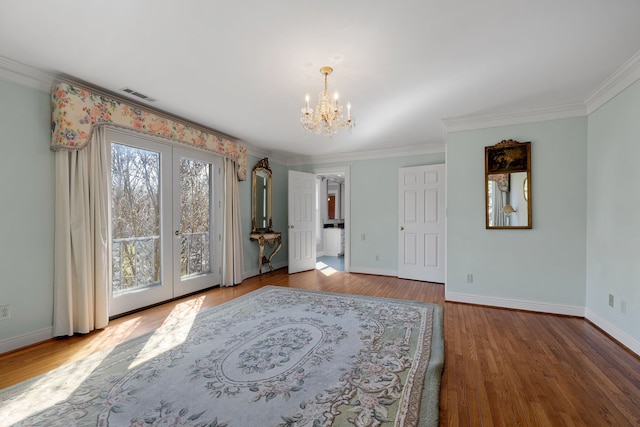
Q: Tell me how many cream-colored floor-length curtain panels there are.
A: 2